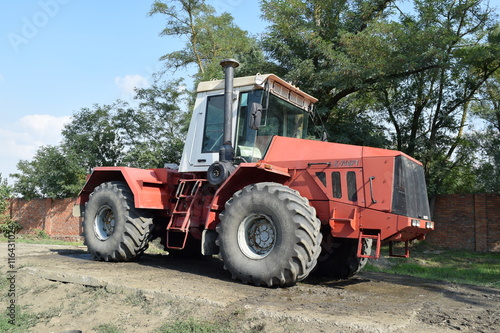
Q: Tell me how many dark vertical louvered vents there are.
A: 3